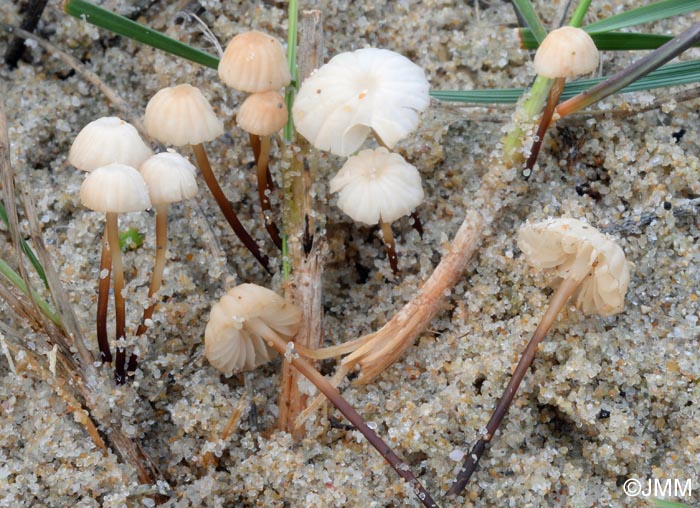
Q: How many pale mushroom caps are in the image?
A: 11